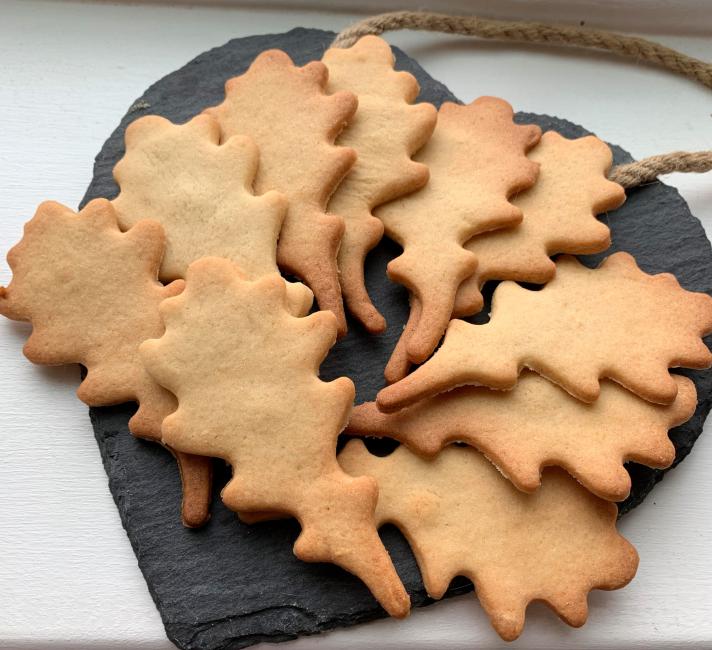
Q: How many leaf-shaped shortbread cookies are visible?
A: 10